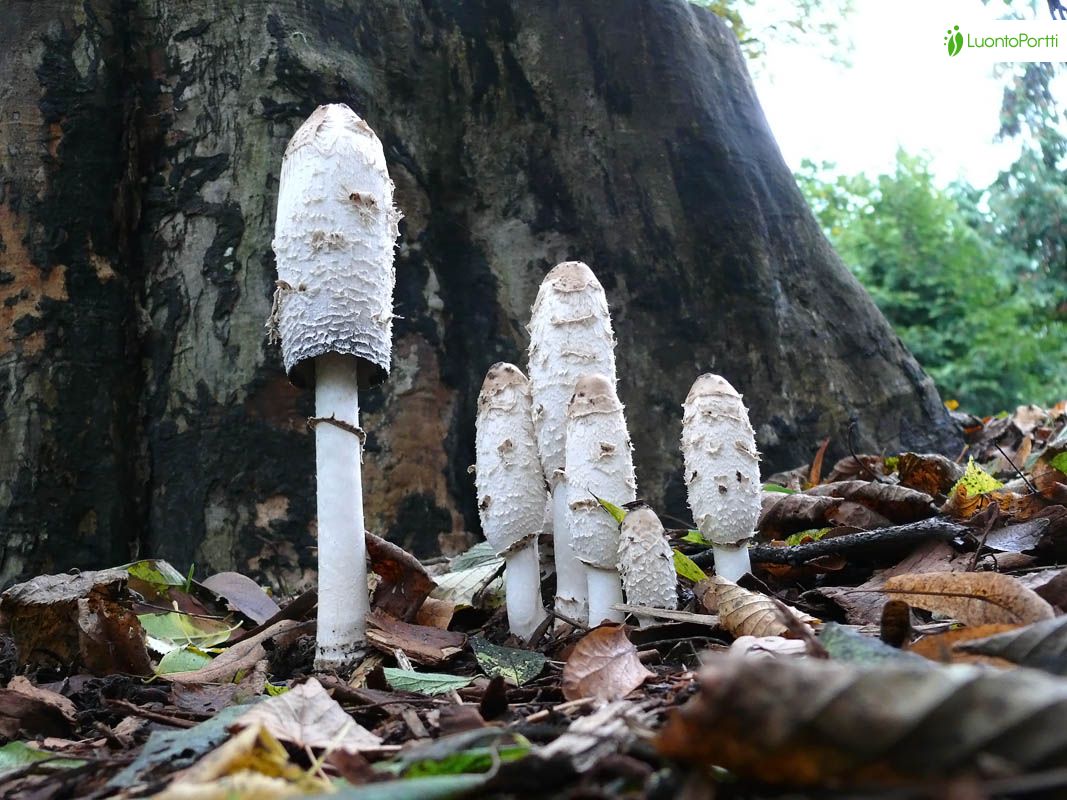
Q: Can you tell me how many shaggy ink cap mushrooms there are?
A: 6